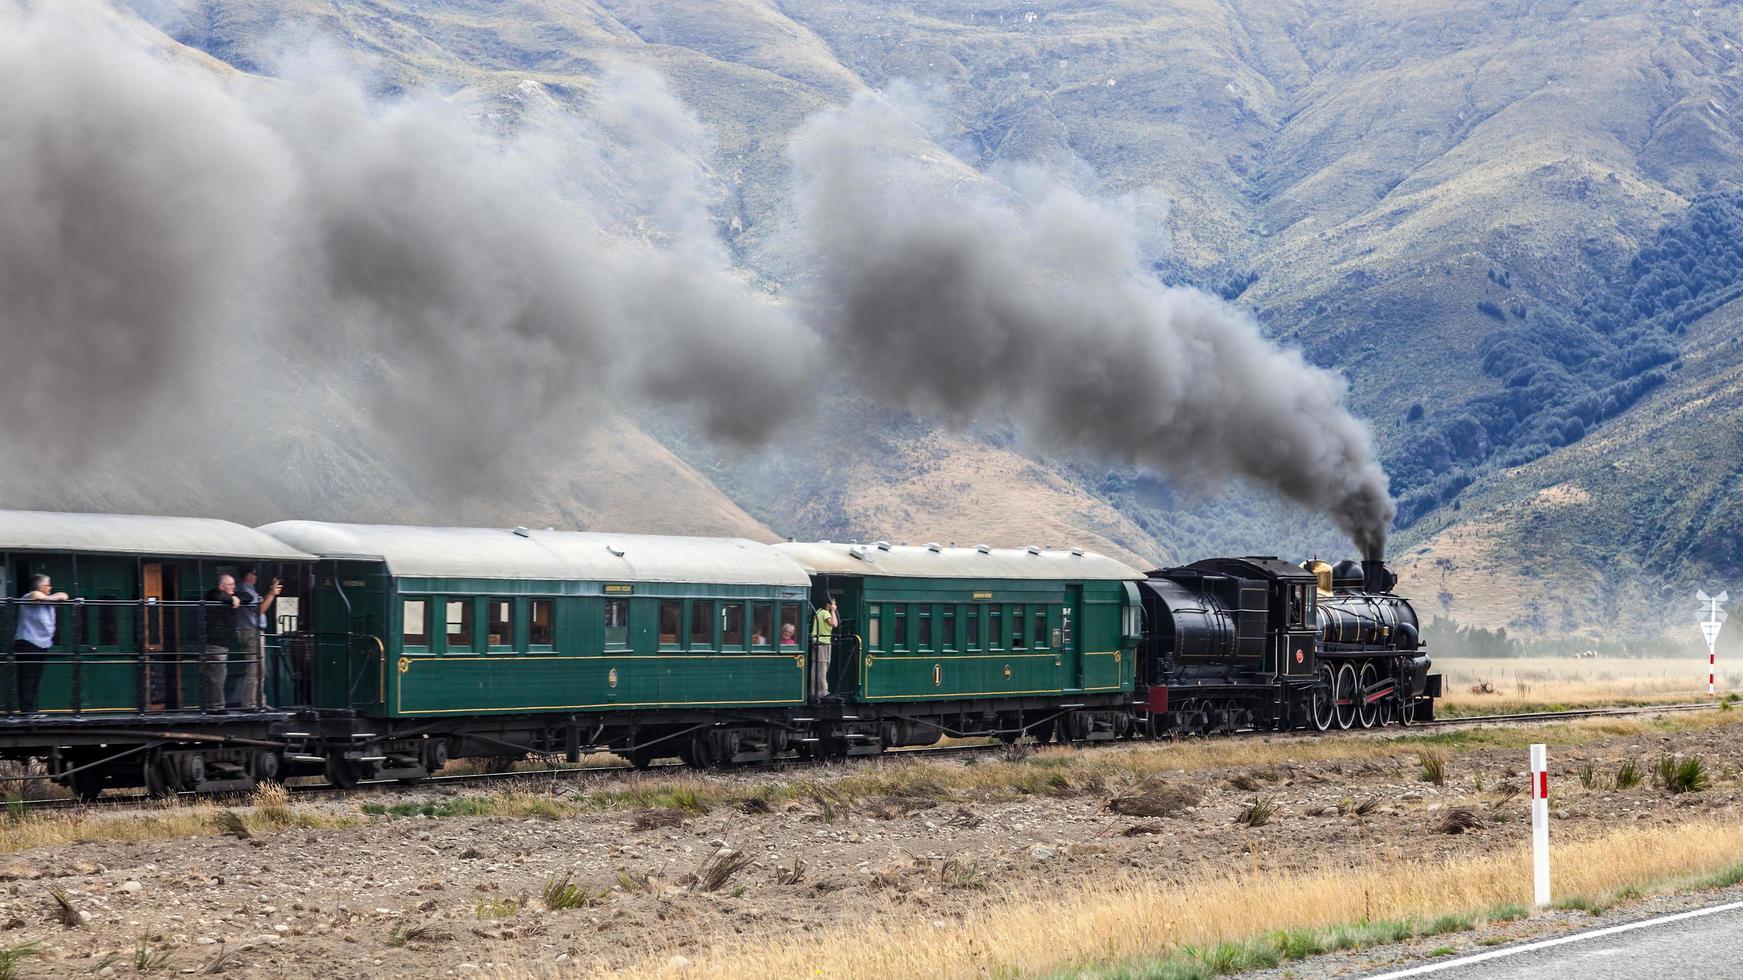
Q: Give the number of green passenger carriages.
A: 3